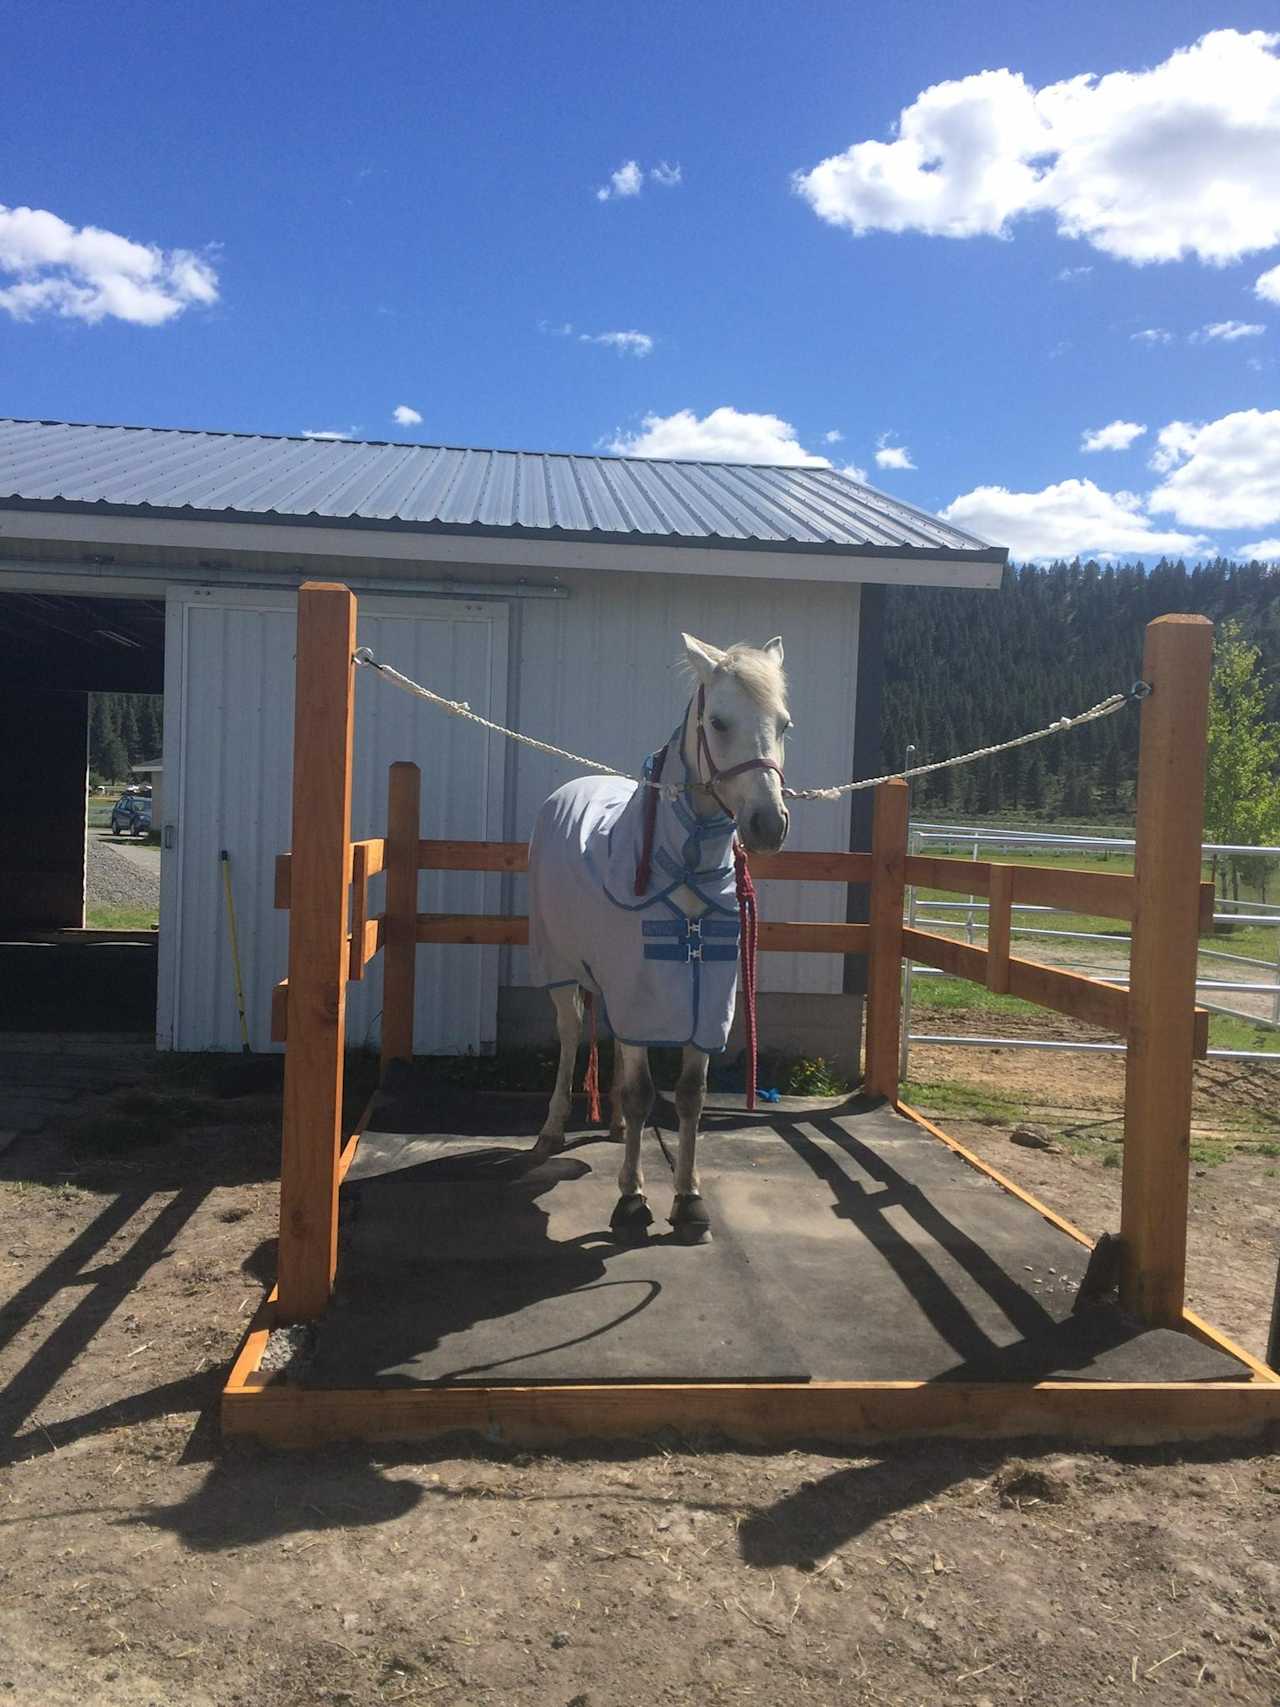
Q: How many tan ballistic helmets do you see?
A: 0